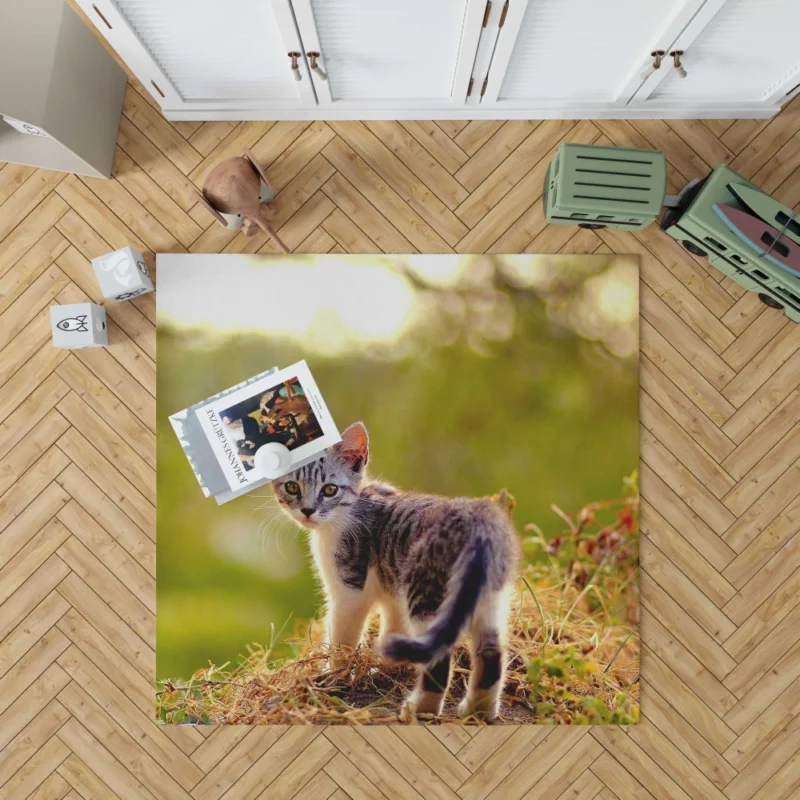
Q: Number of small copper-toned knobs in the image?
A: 4